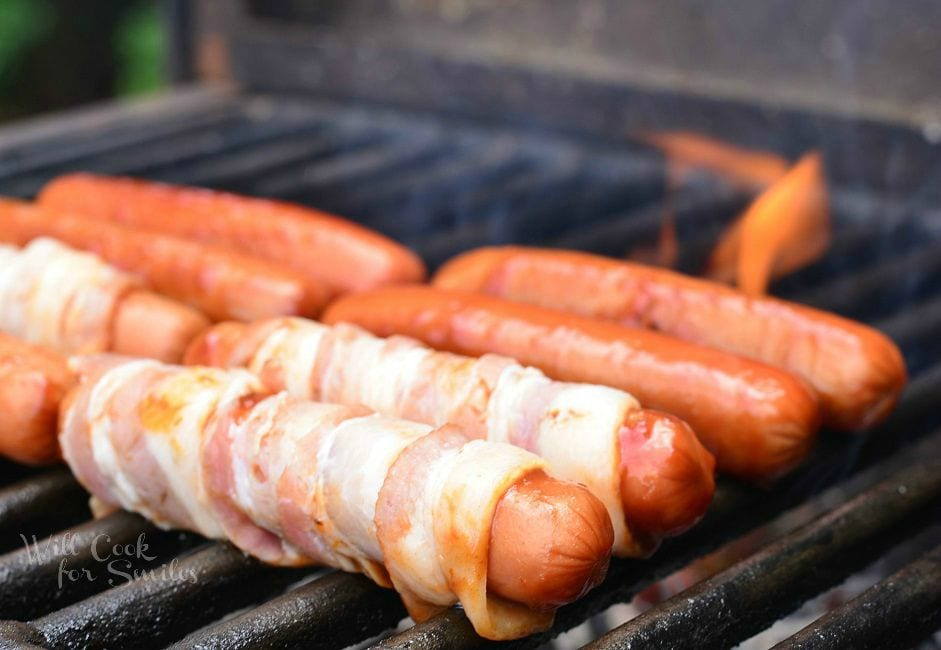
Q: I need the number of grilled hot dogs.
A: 8